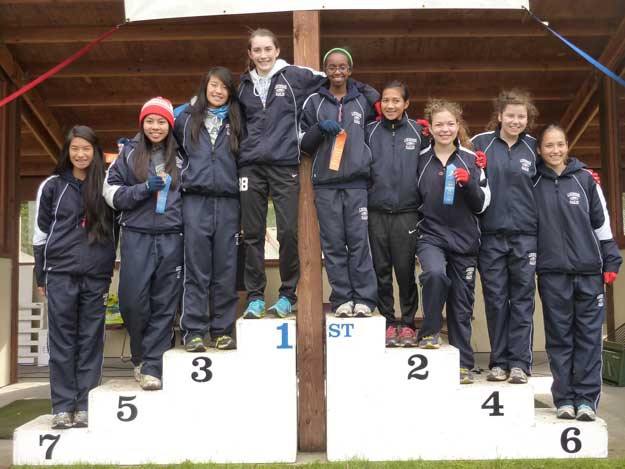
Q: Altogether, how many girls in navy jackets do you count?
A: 9